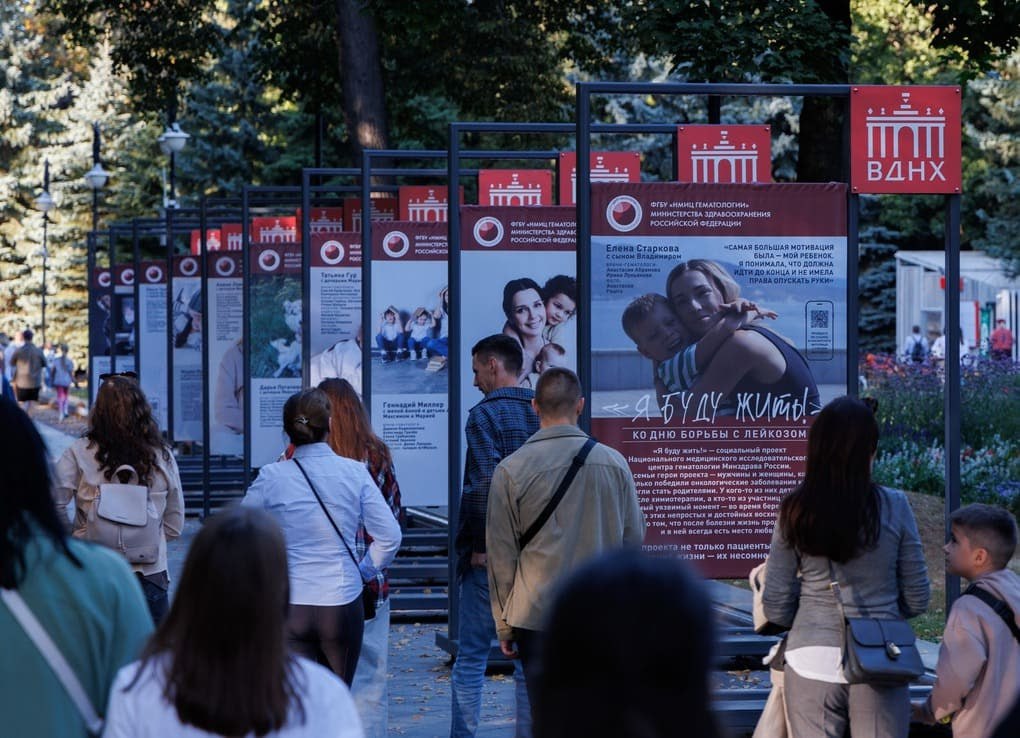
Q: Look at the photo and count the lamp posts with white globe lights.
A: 3